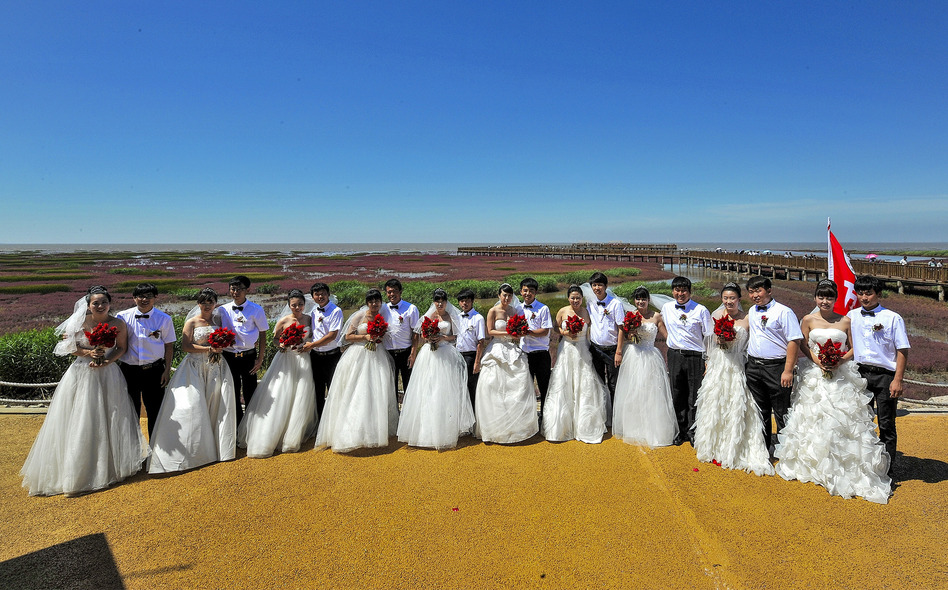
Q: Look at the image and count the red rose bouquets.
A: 10